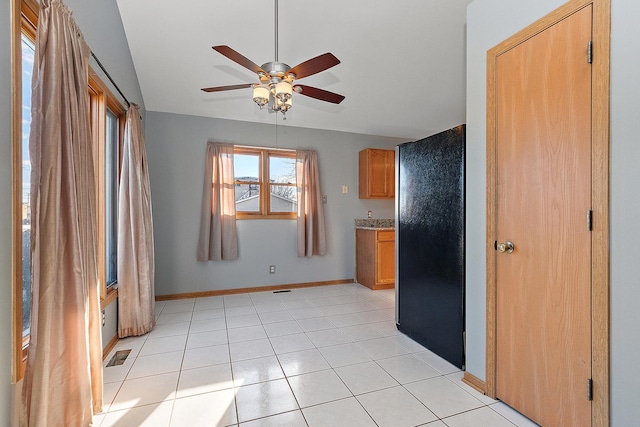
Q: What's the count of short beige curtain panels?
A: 2